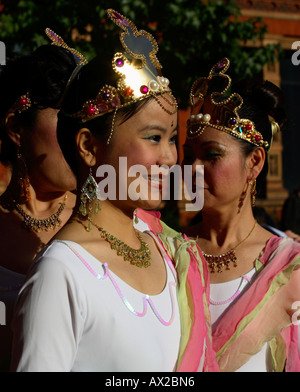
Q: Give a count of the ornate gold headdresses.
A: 3